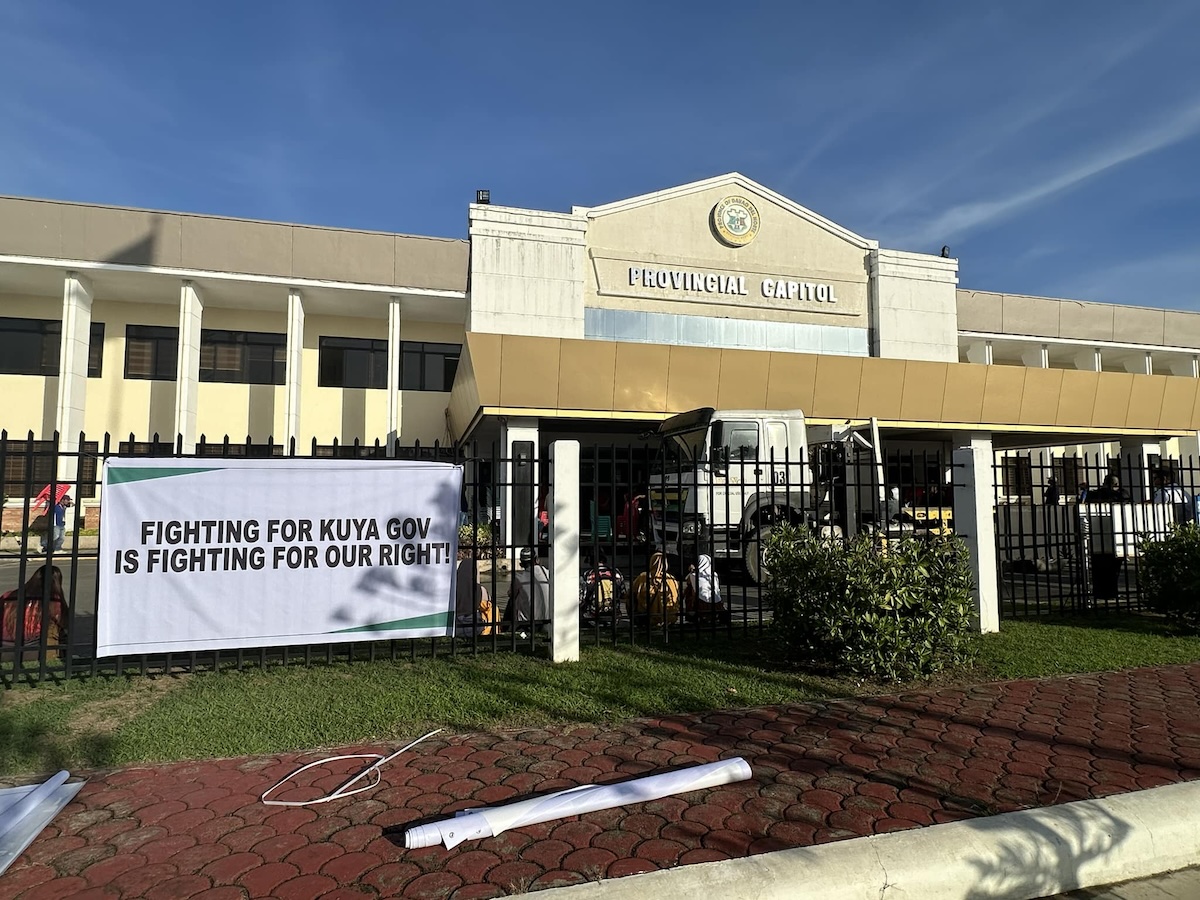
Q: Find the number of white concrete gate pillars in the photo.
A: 2